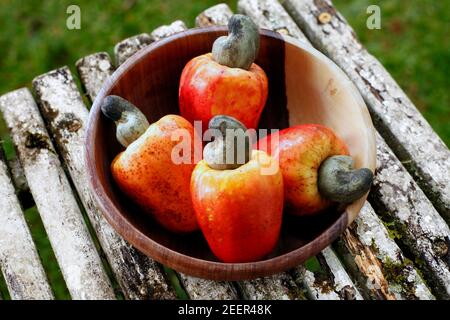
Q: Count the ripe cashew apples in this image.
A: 4